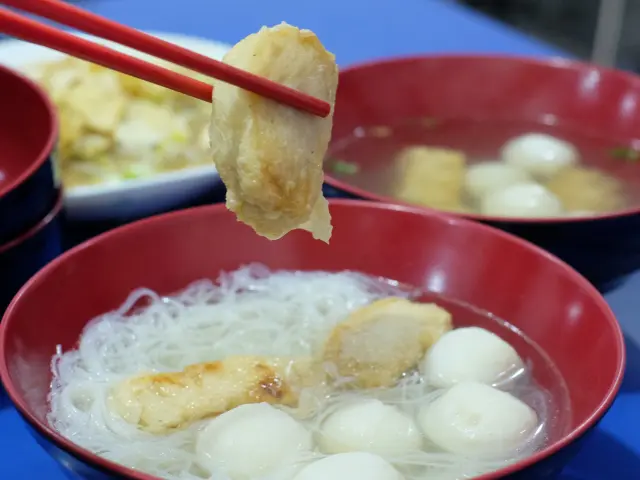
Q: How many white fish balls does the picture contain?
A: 8